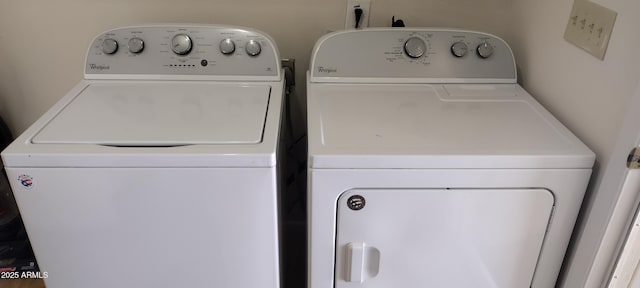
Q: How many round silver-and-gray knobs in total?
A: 8